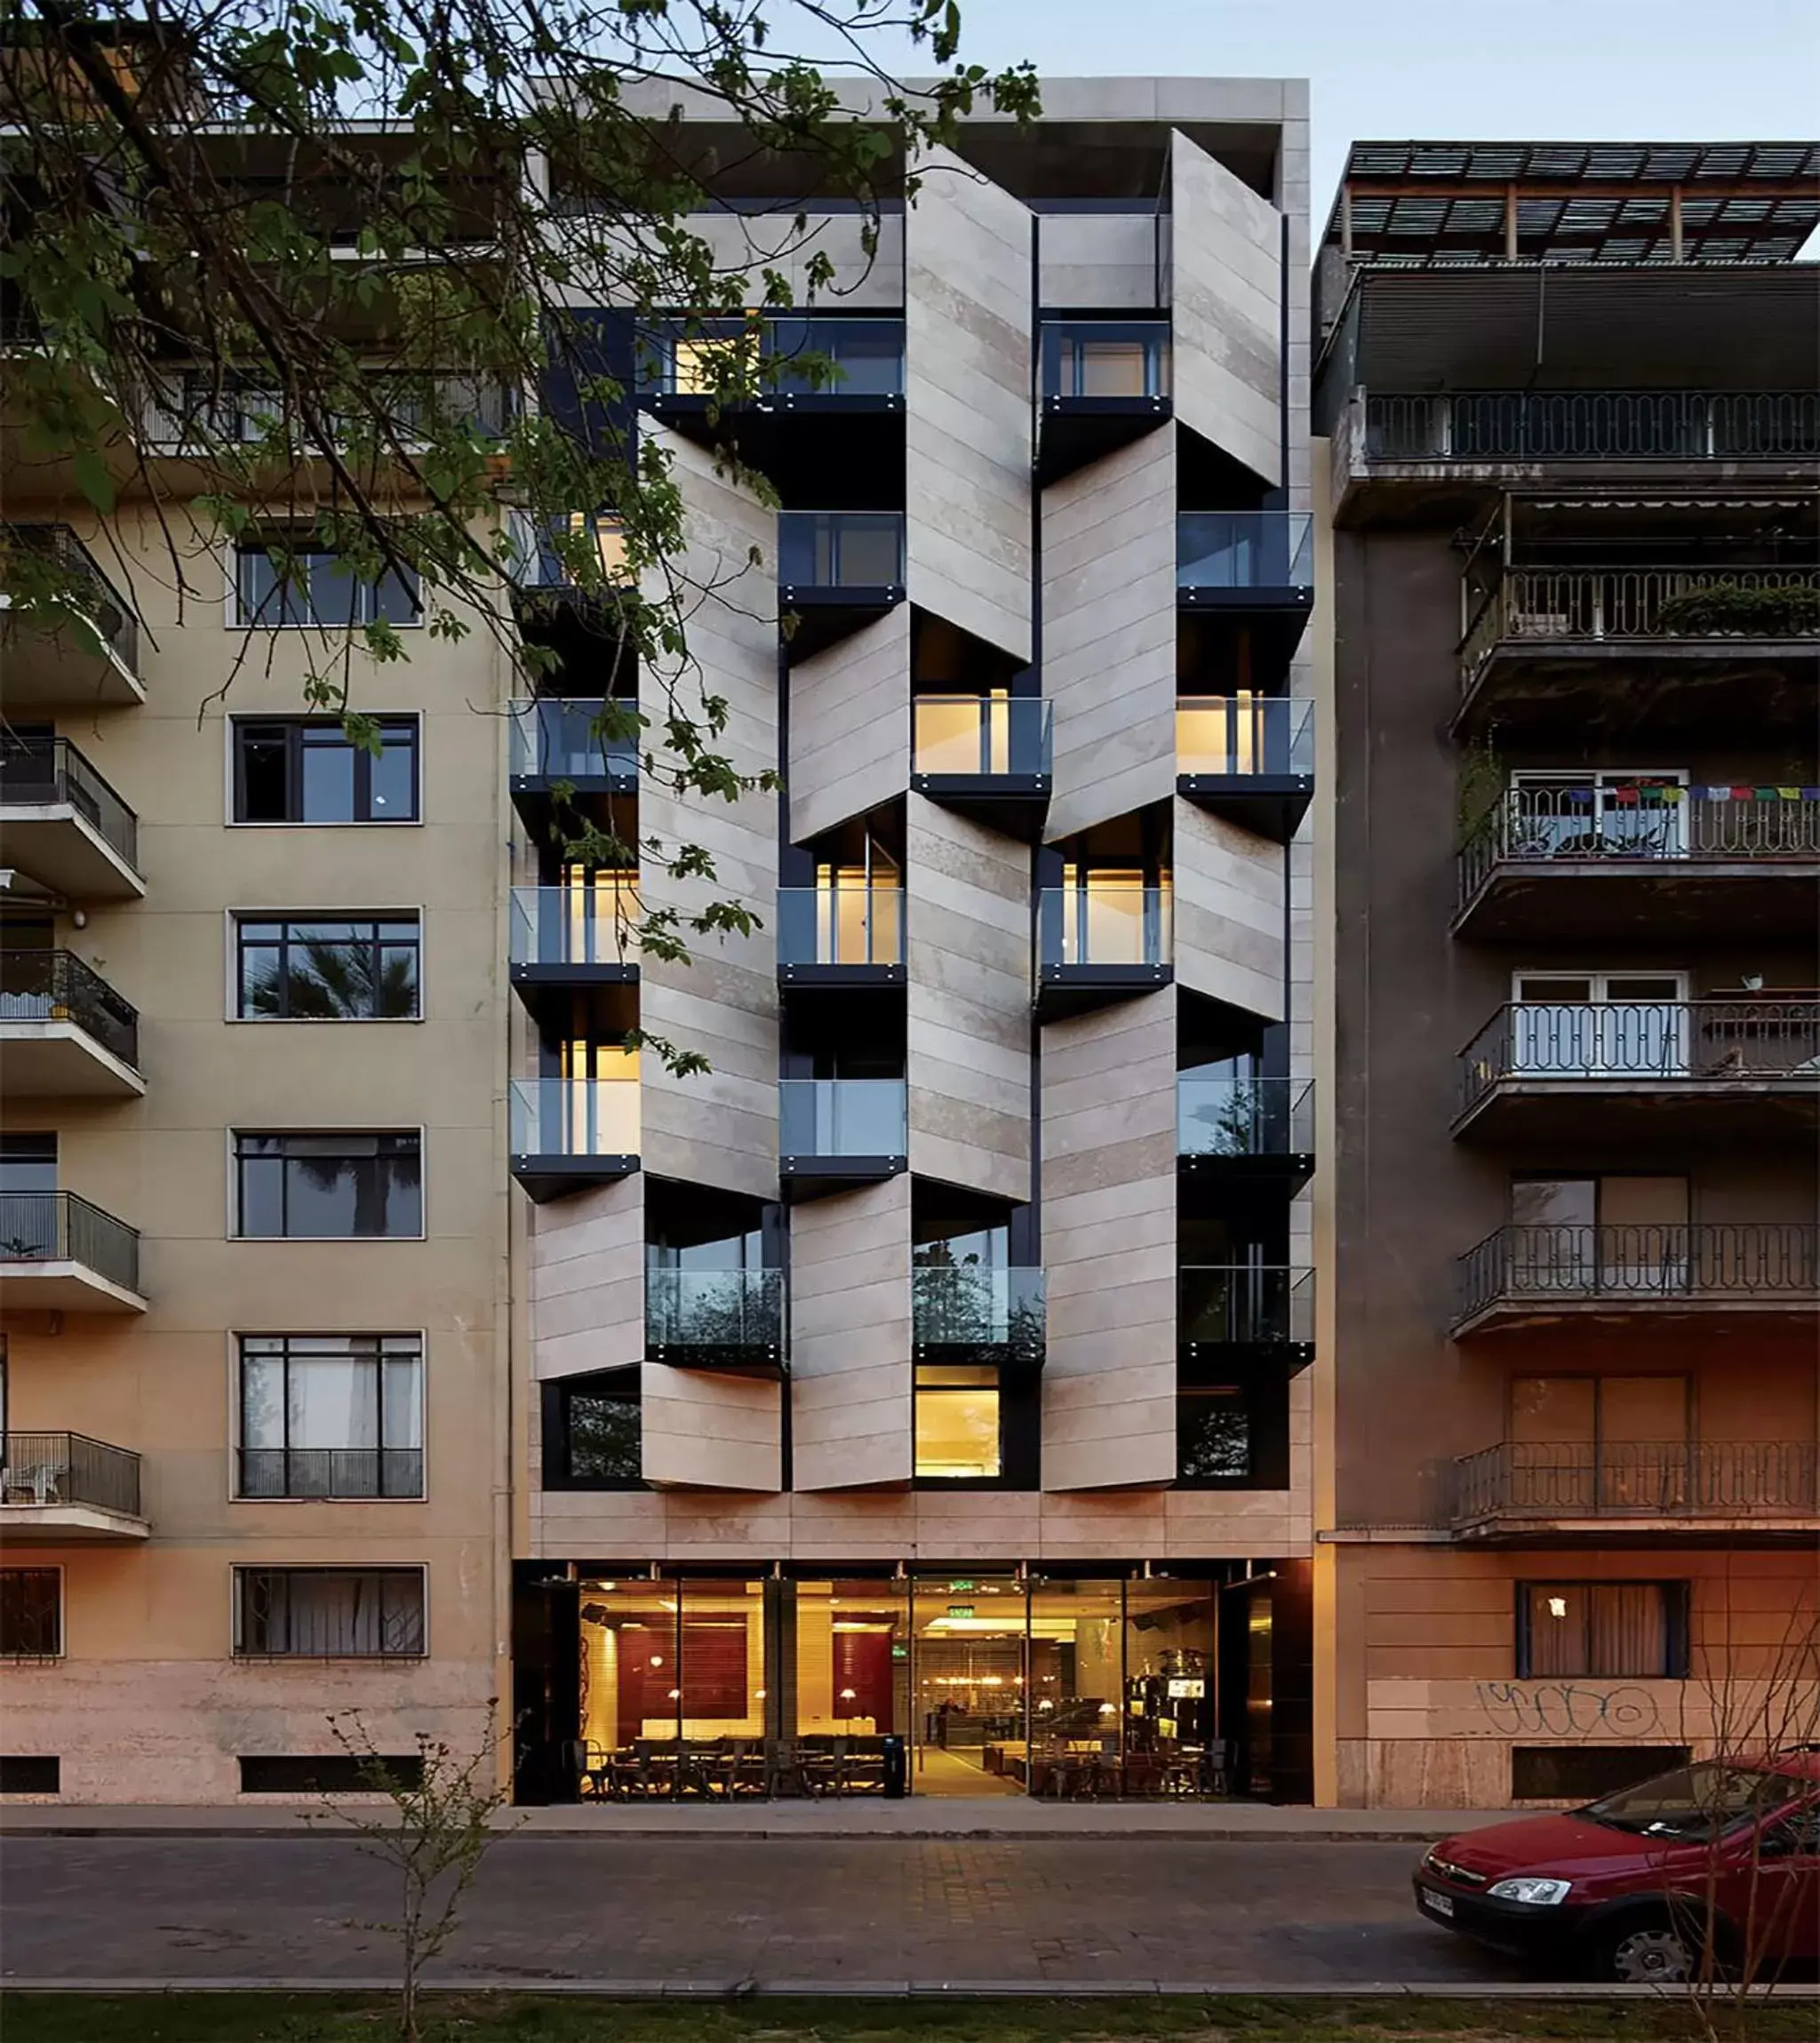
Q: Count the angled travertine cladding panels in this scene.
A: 11